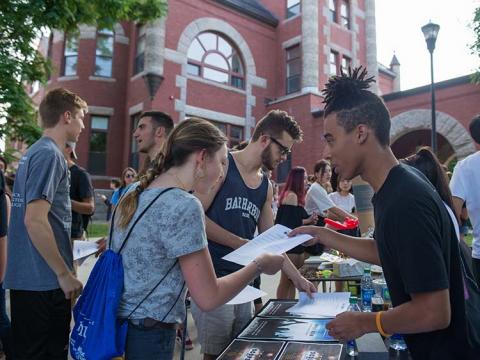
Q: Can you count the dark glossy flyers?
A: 4